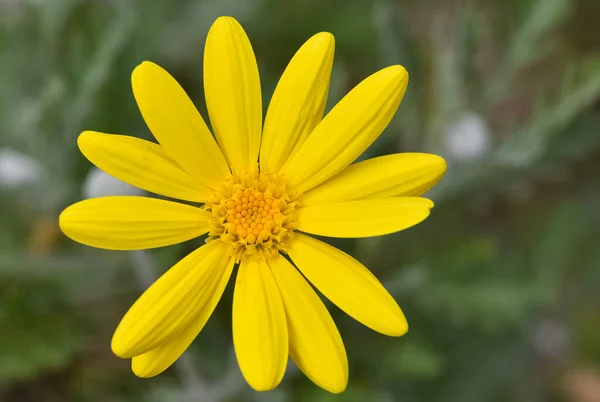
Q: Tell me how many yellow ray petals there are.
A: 13